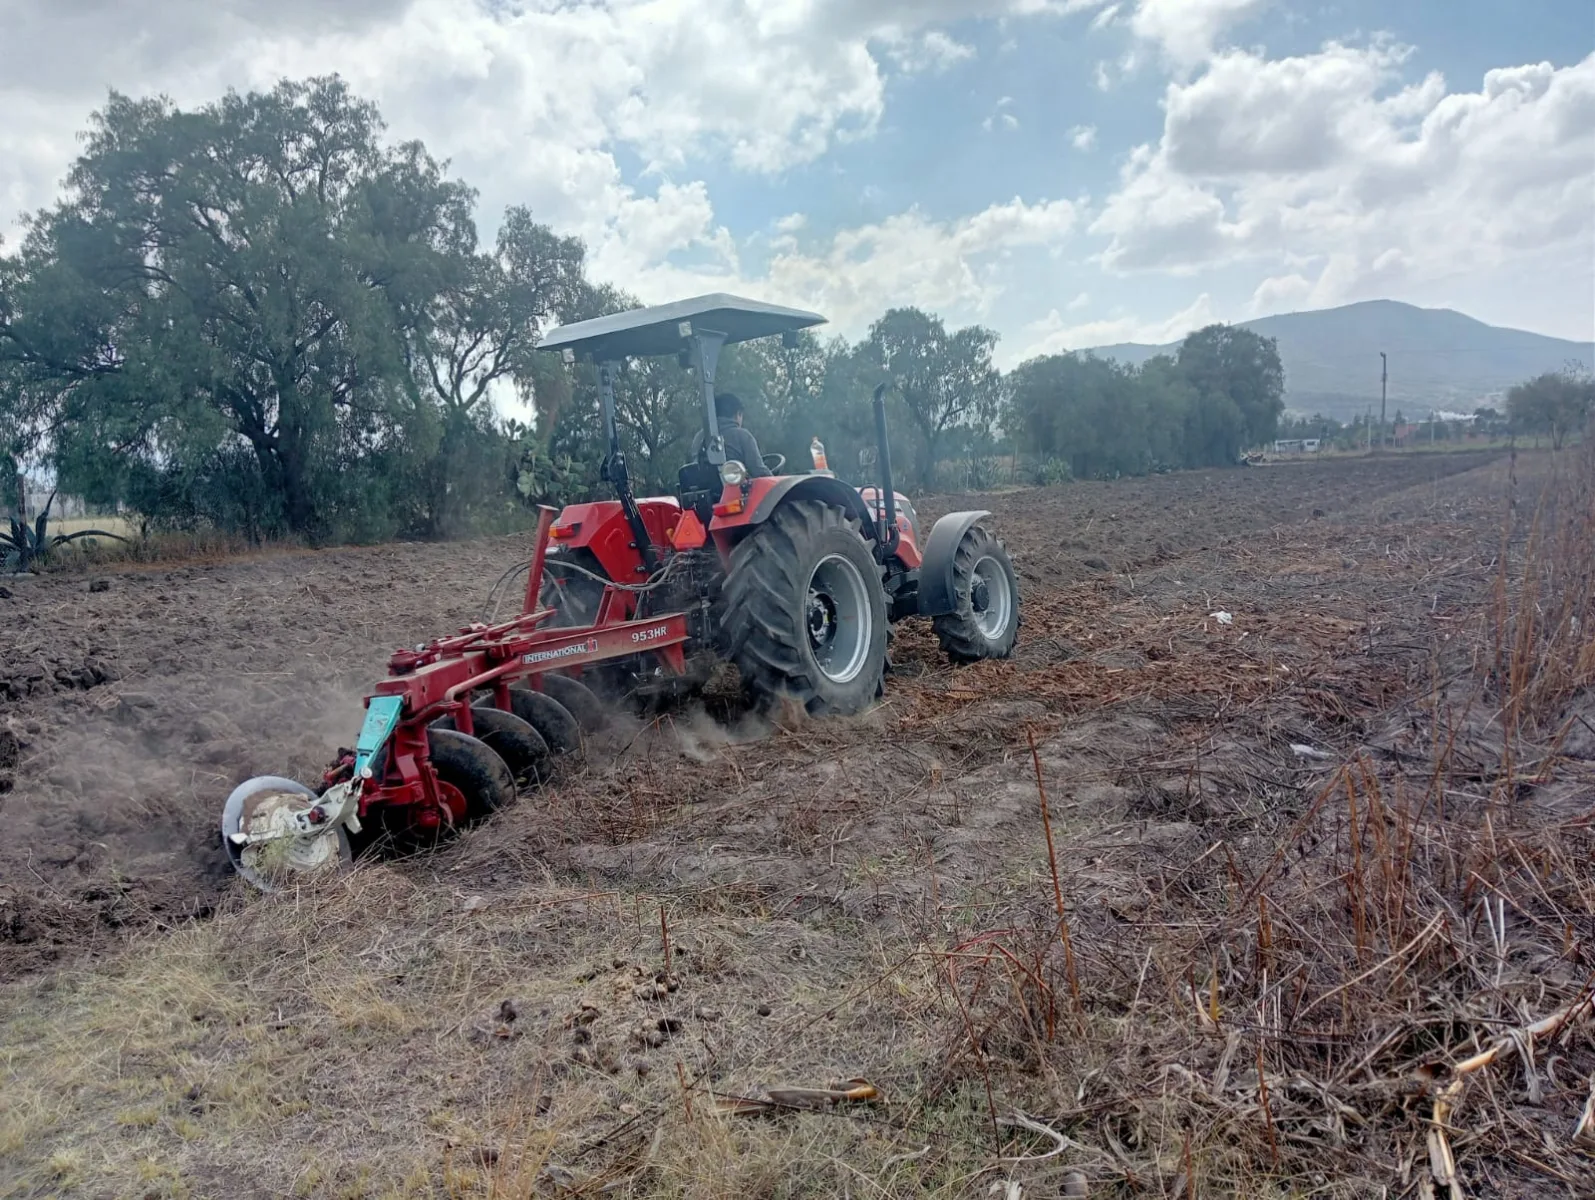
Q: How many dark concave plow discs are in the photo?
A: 4